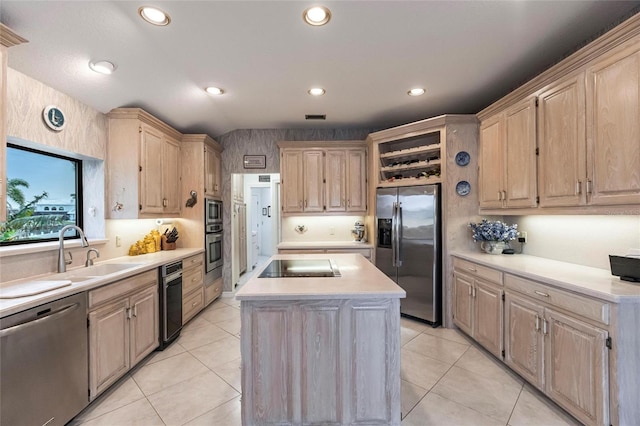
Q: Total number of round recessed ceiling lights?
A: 6